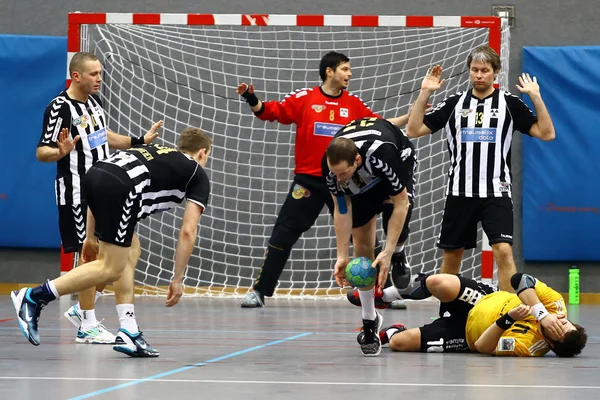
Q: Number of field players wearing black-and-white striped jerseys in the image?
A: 4